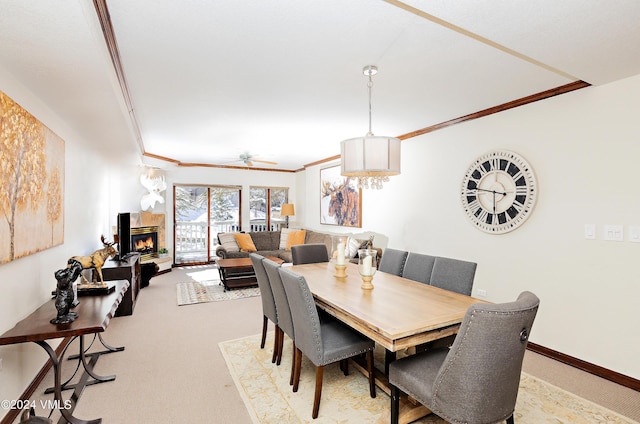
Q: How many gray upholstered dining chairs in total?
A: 8